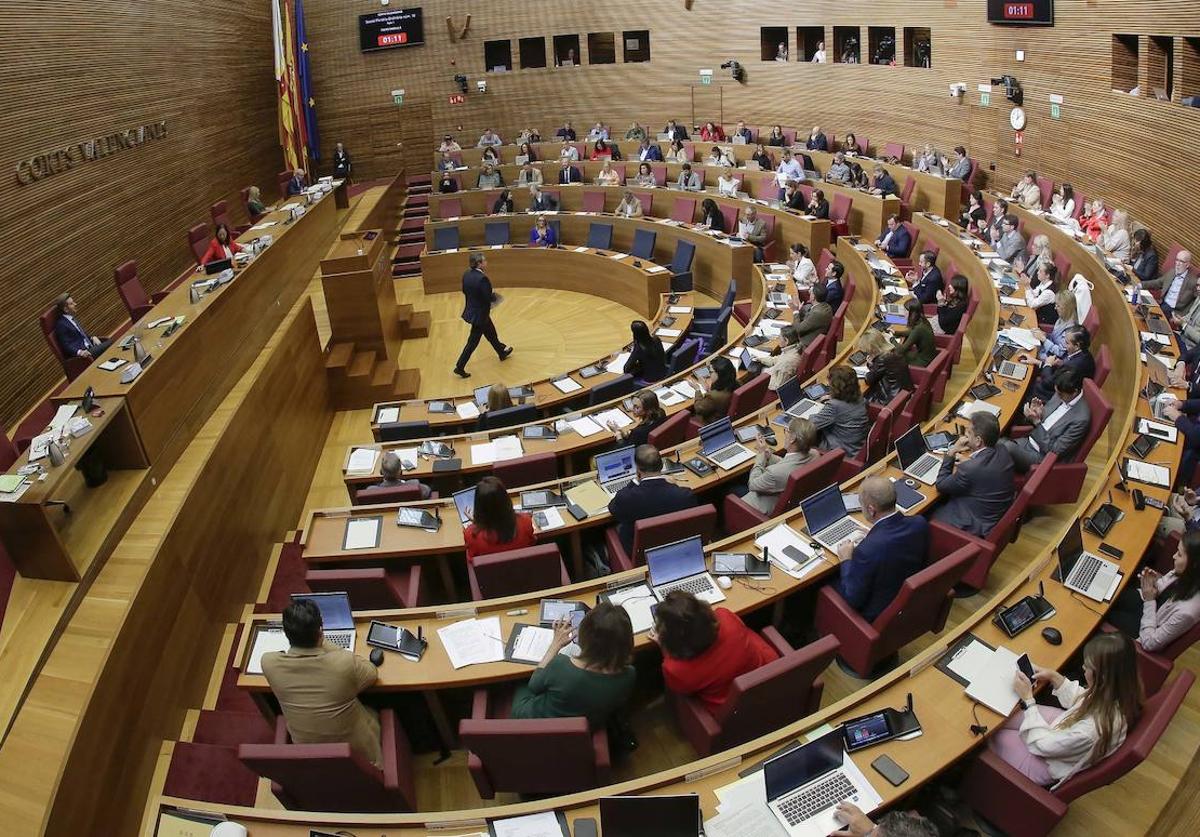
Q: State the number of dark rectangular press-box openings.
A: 13